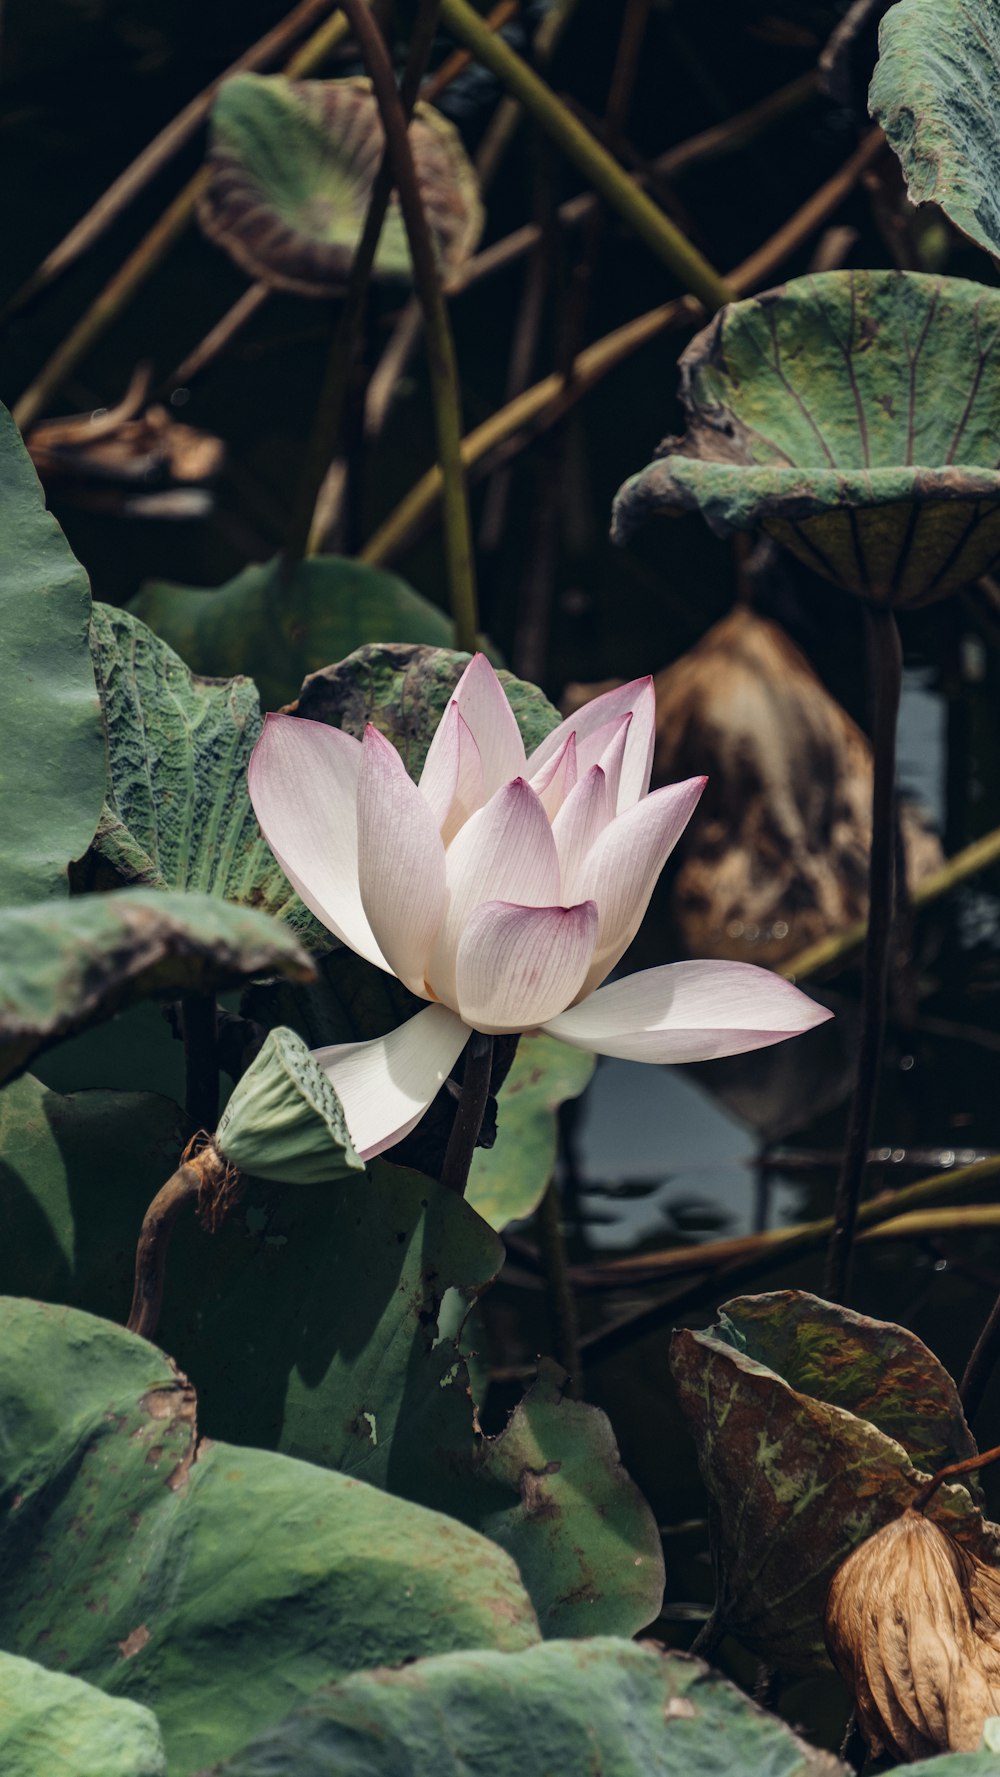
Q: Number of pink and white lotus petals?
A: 13